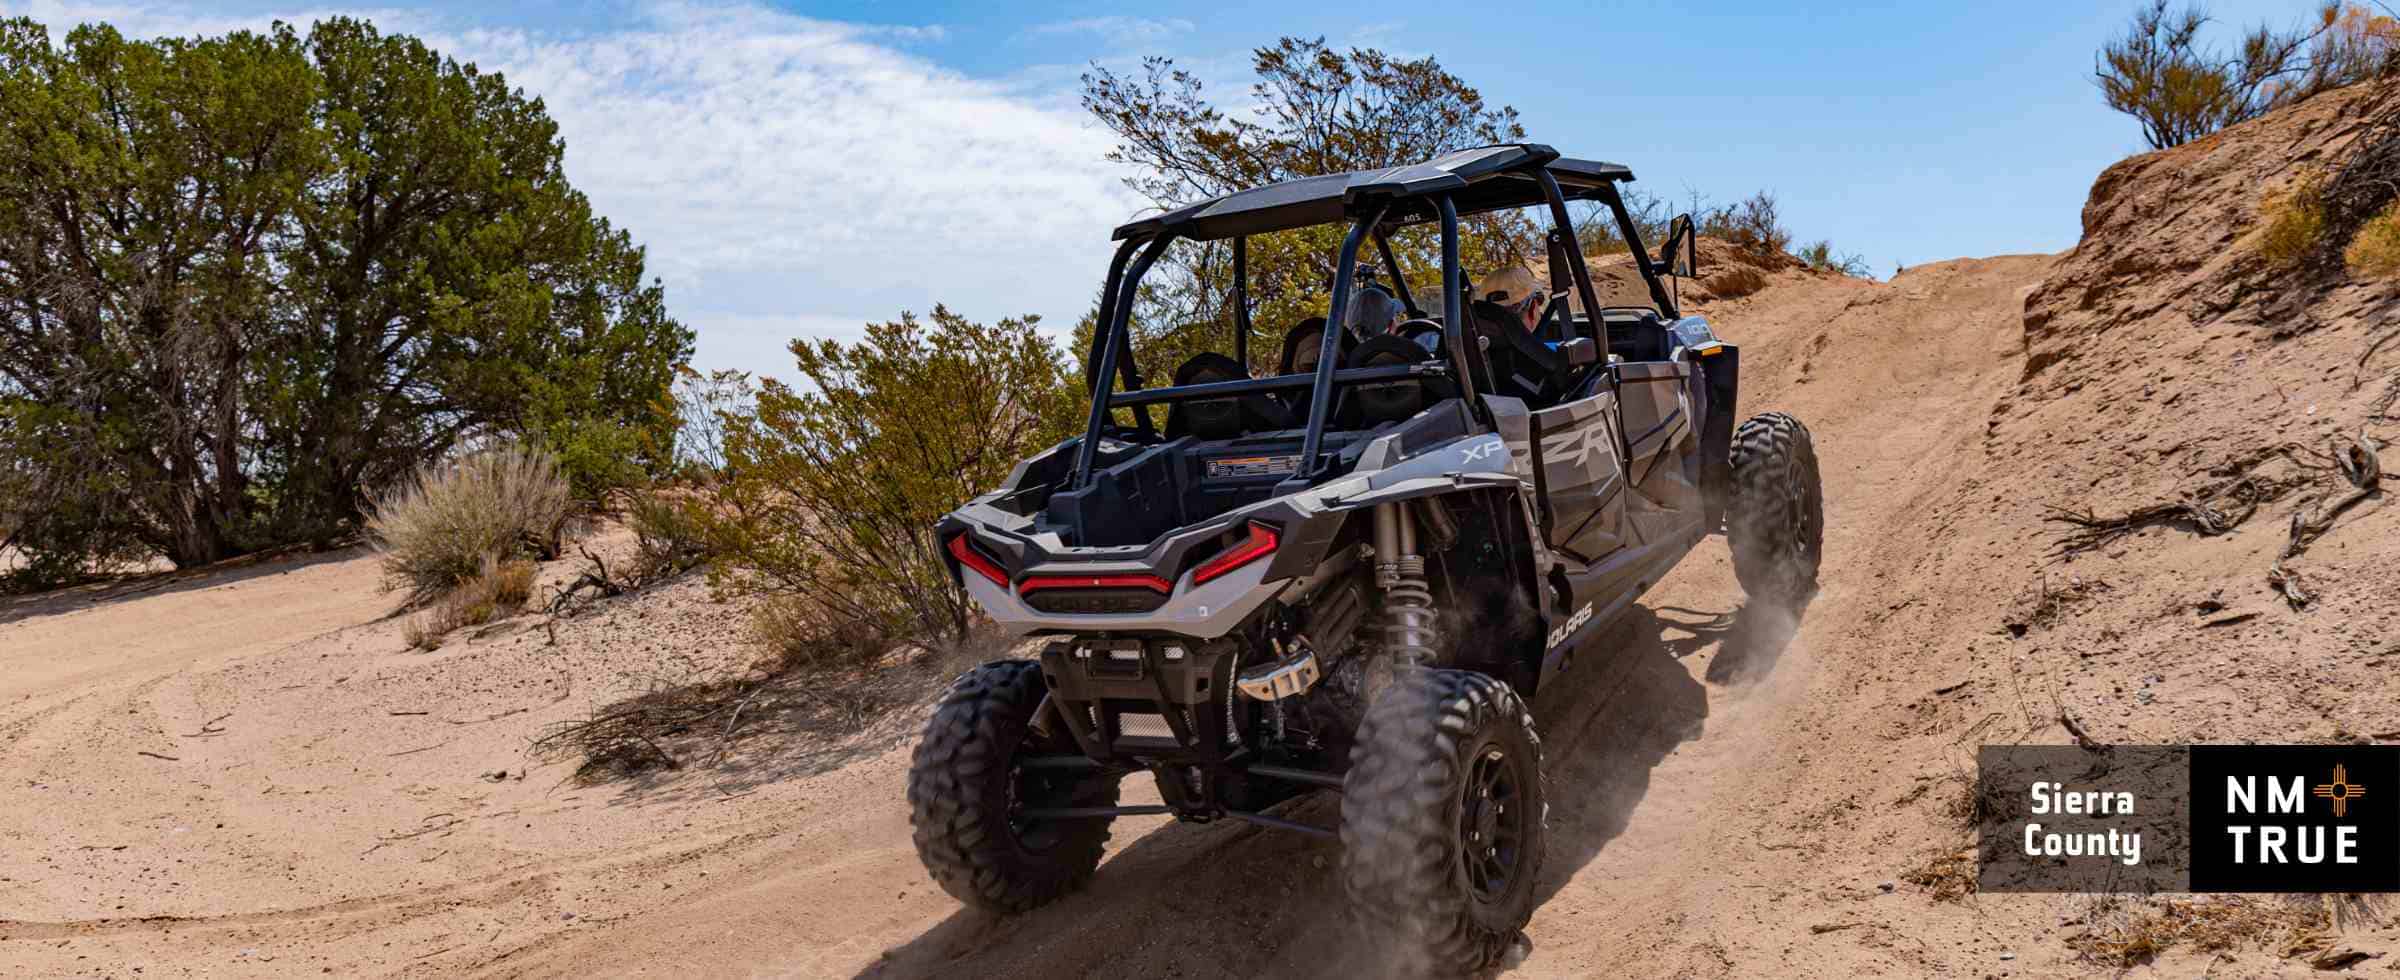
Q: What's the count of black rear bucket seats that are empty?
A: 2